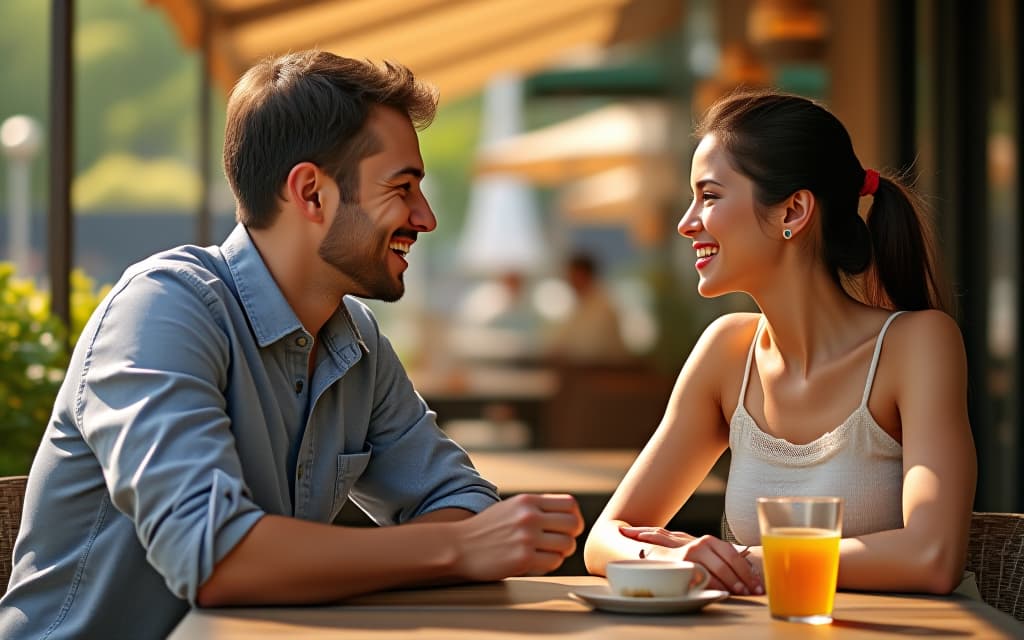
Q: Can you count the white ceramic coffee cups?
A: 1